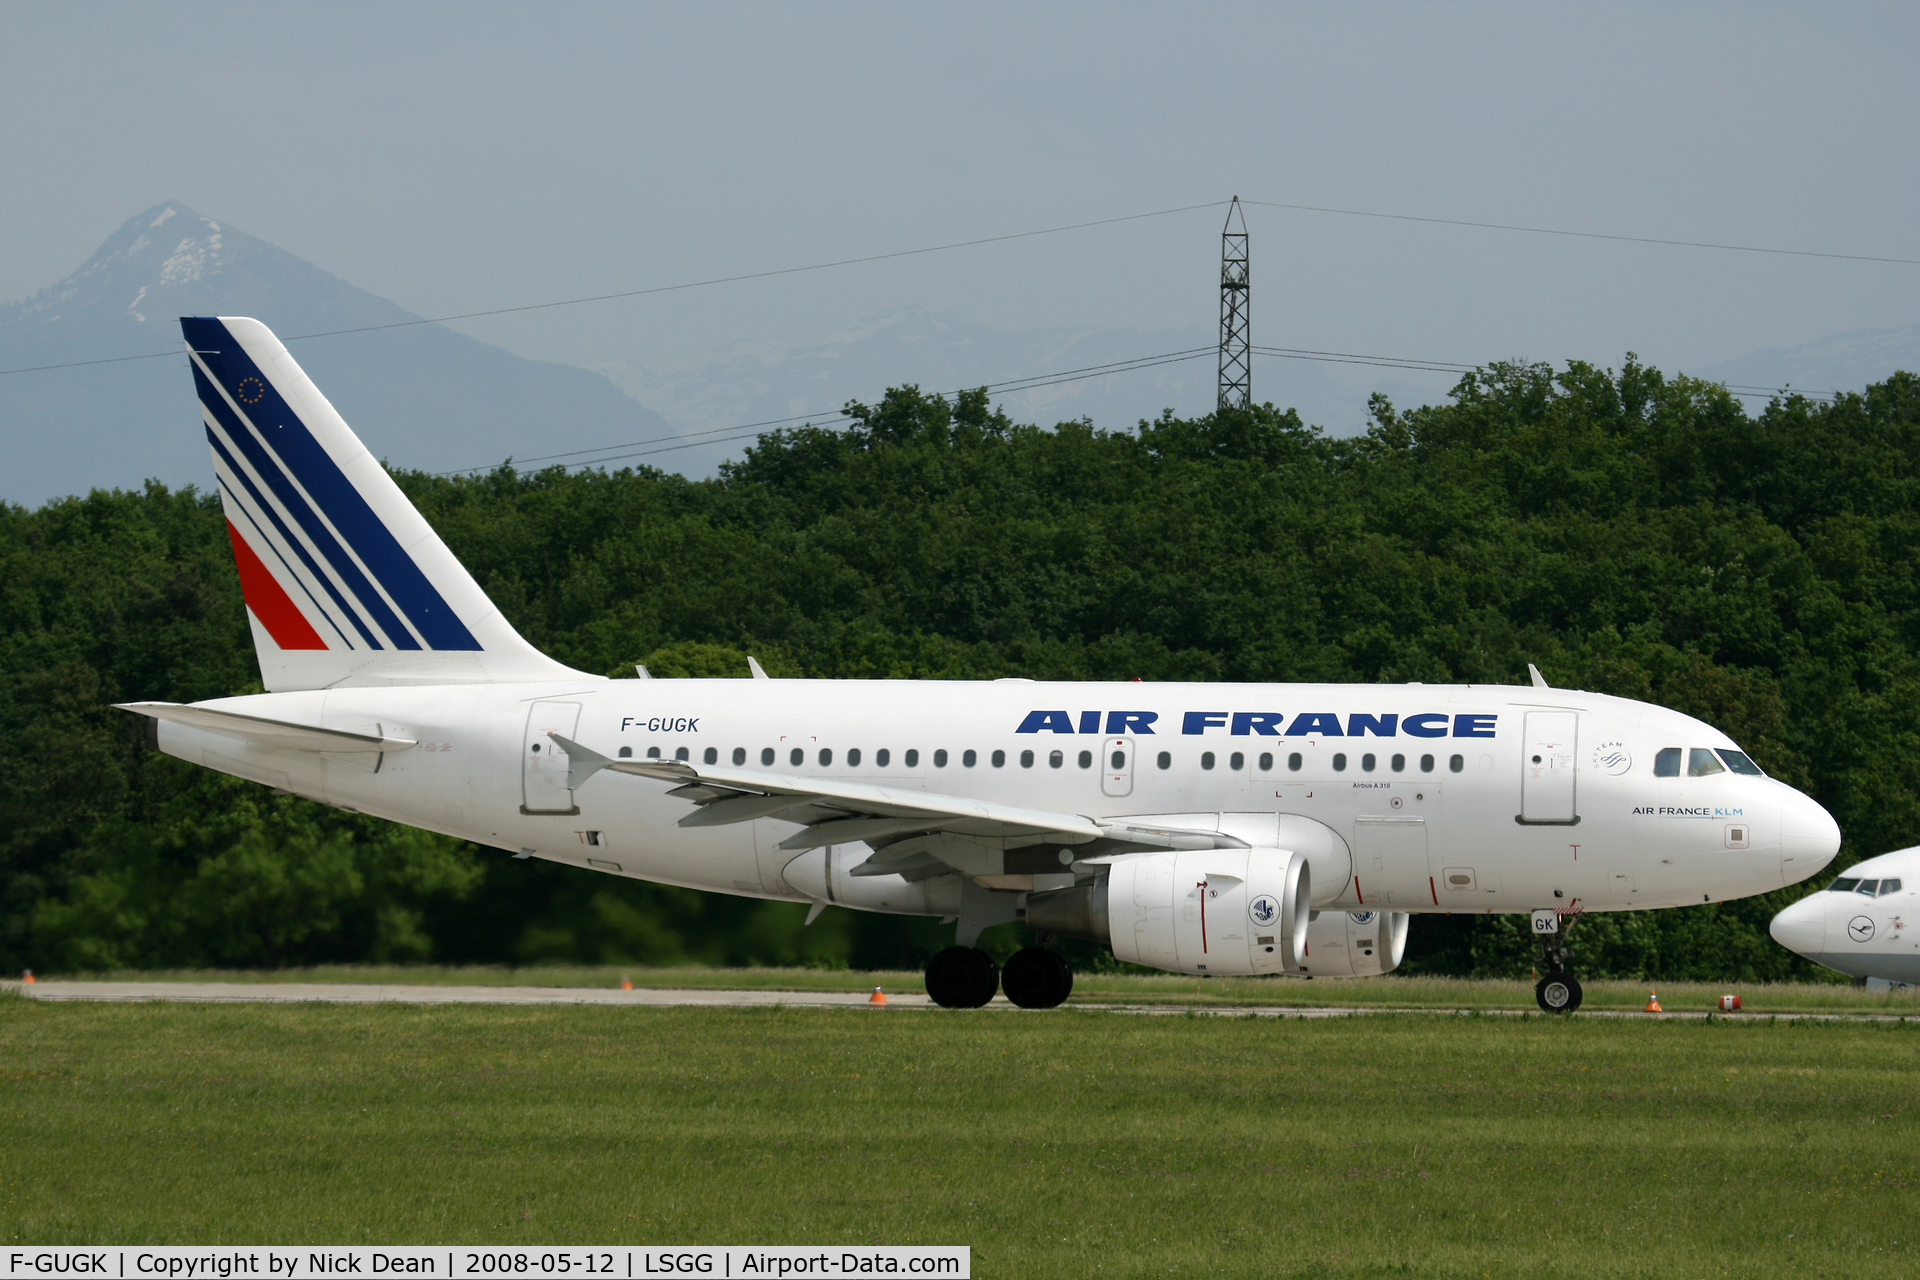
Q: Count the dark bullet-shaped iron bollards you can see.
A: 0